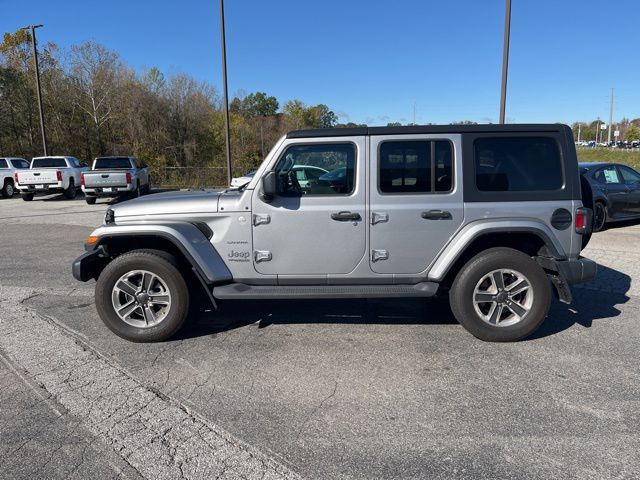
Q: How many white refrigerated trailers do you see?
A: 0